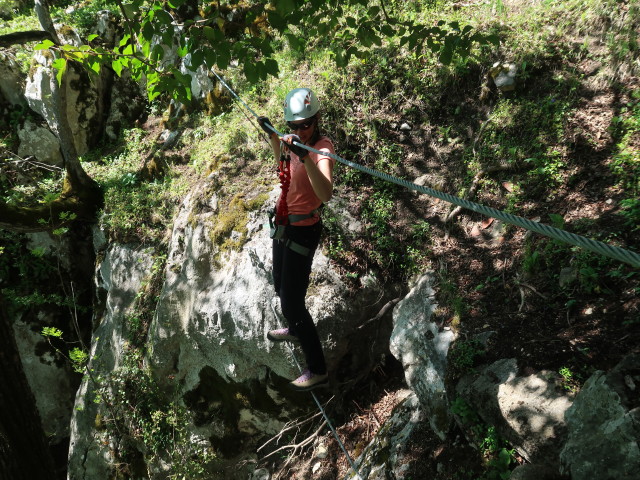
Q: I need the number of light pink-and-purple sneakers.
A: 2